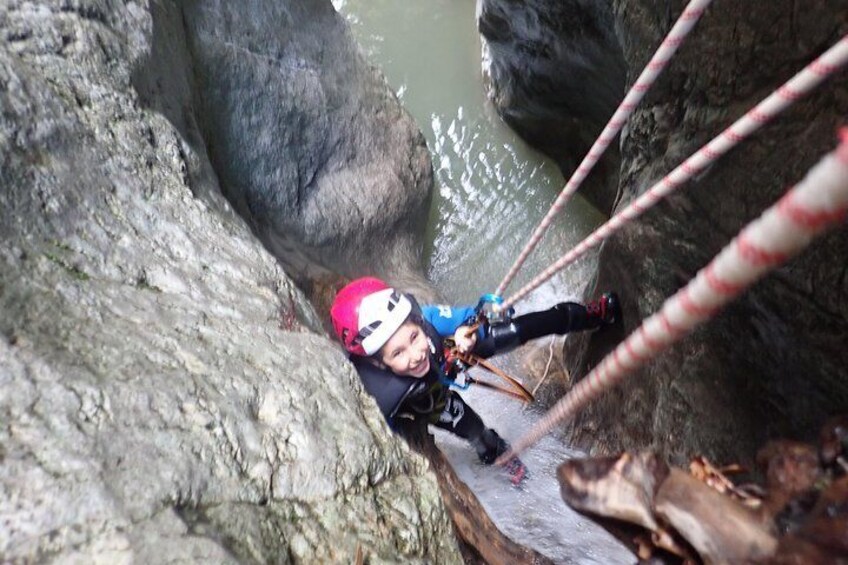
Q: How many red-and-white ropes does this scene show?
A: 3